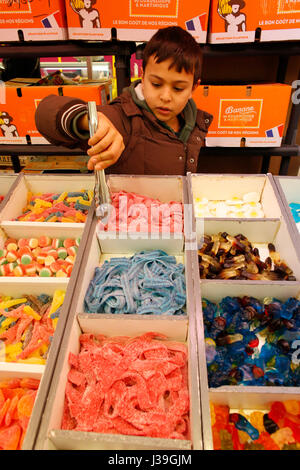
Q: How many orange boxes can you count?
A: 5